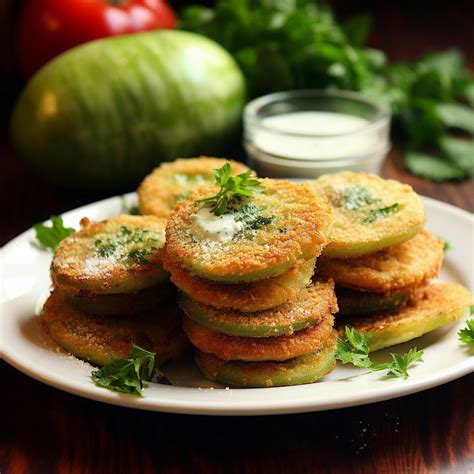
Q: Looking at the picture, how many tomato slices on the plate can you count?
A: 13